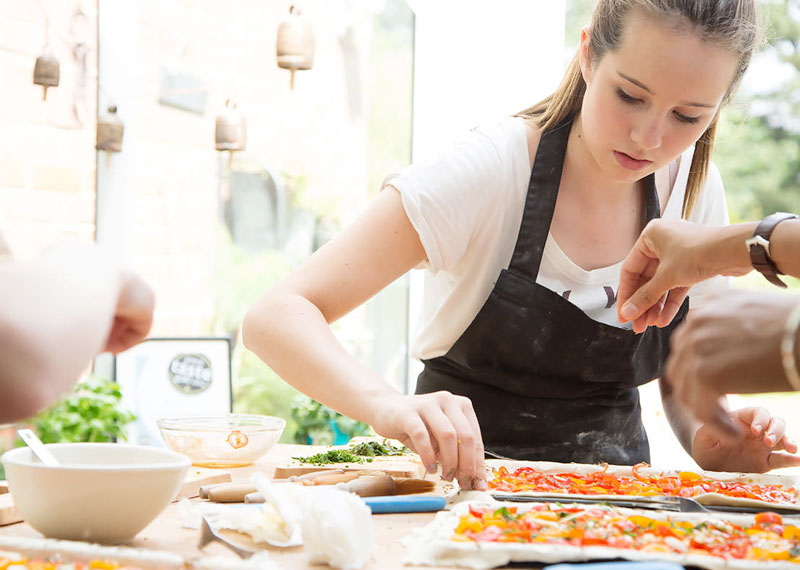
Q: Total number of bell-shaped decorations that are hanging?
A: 4